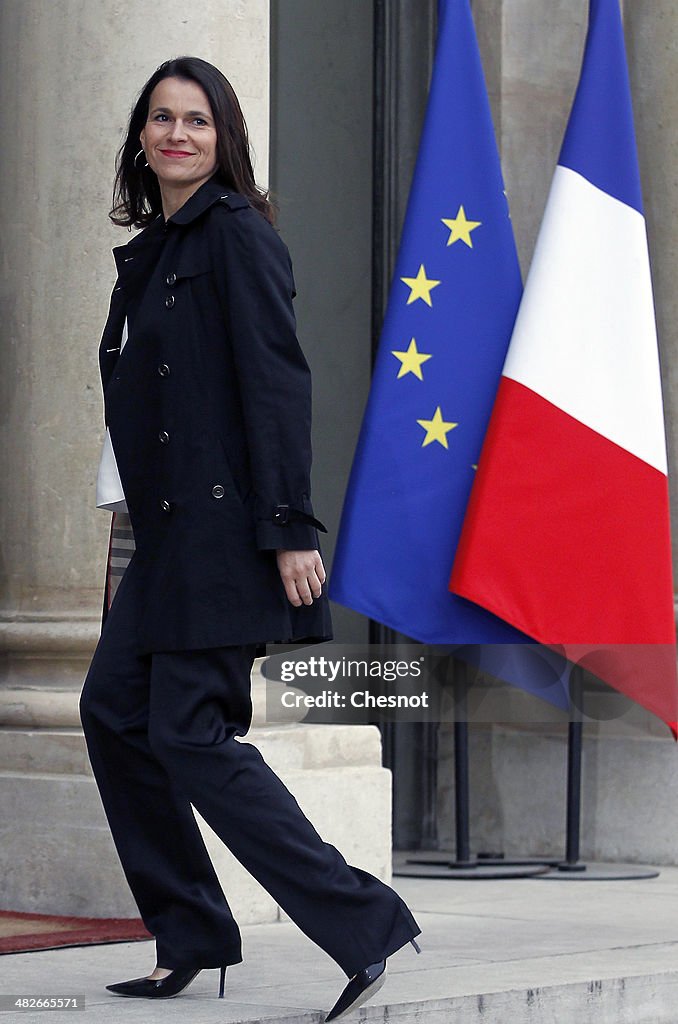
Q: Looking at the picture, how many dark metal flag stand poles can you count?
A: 2